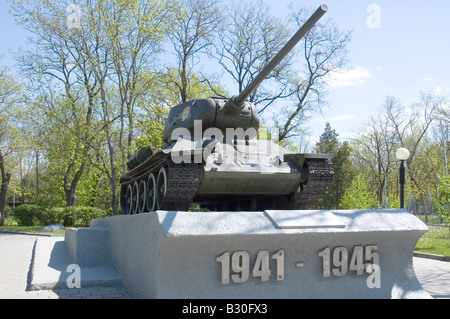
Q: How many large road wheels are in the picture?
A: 5